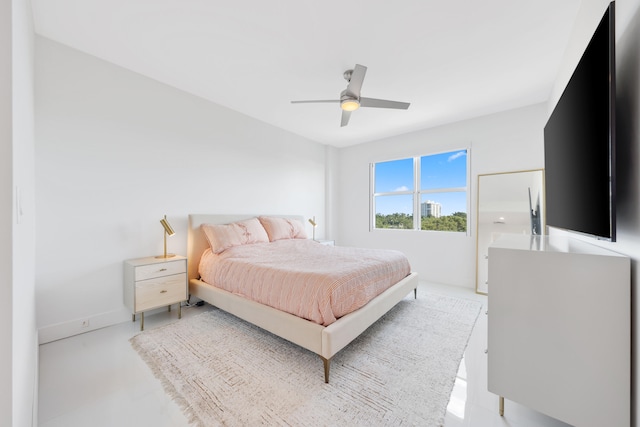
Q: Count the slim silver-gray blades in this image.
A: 4